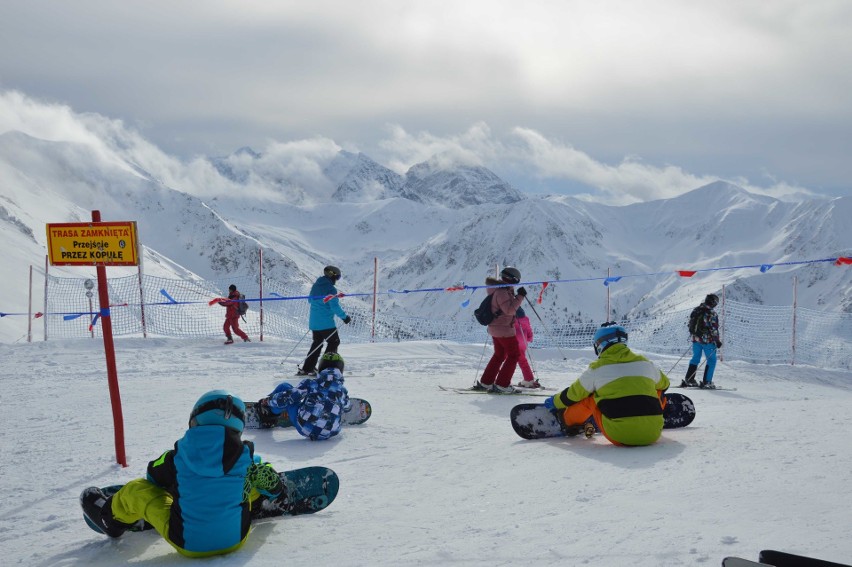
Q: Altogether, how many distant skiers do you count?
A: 5